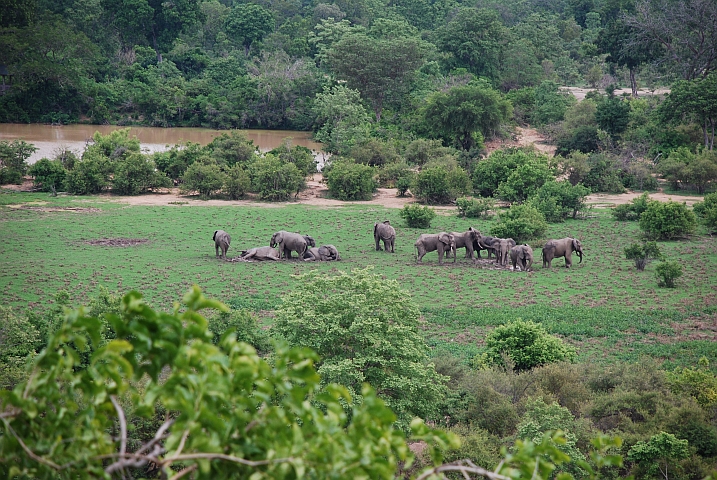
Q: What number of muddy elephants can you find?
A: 12